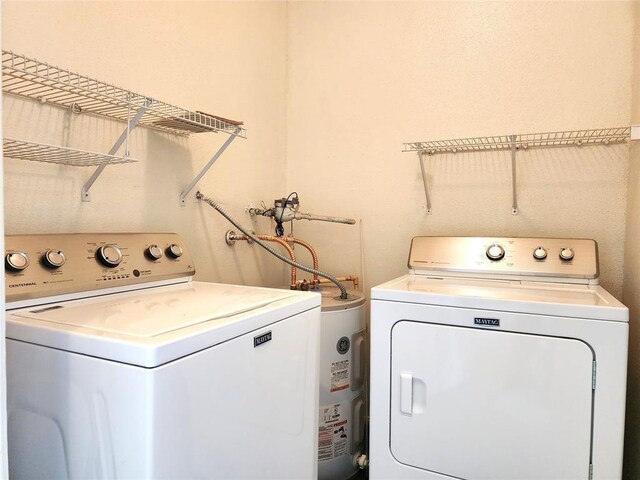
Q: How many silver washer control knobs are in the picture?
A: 5